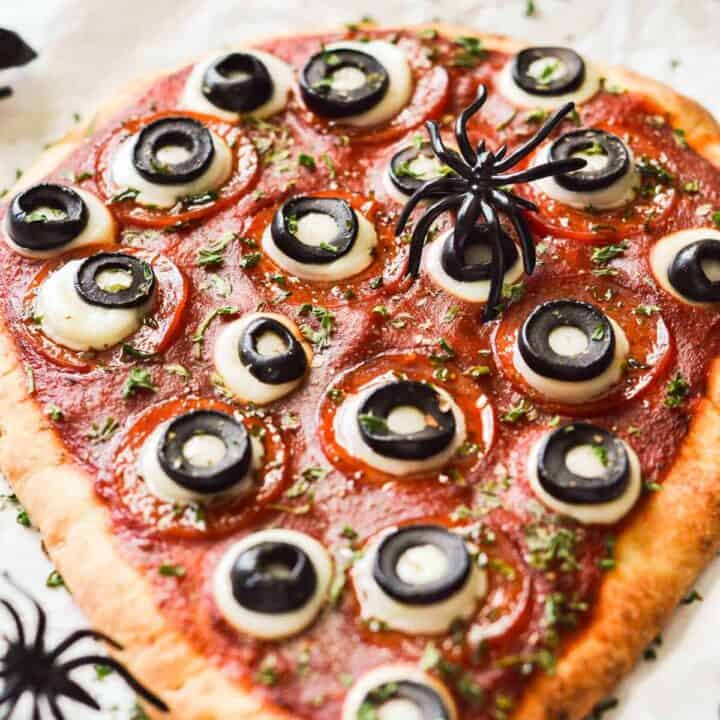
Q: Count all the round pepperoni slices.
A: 9